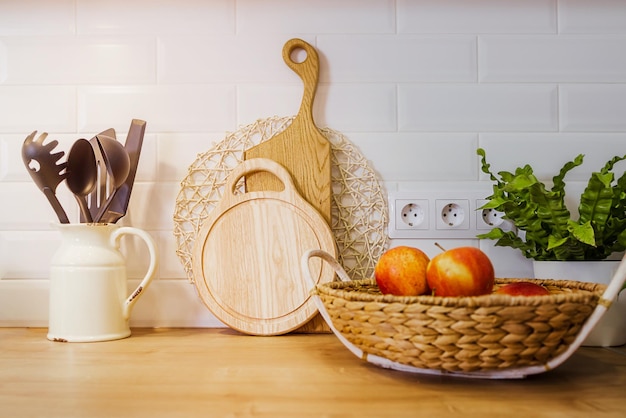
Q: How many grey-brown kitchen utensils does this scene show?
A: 5